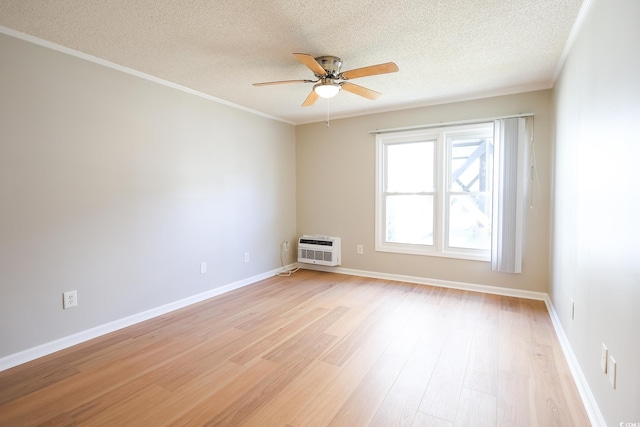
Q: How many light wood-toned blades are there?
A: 5